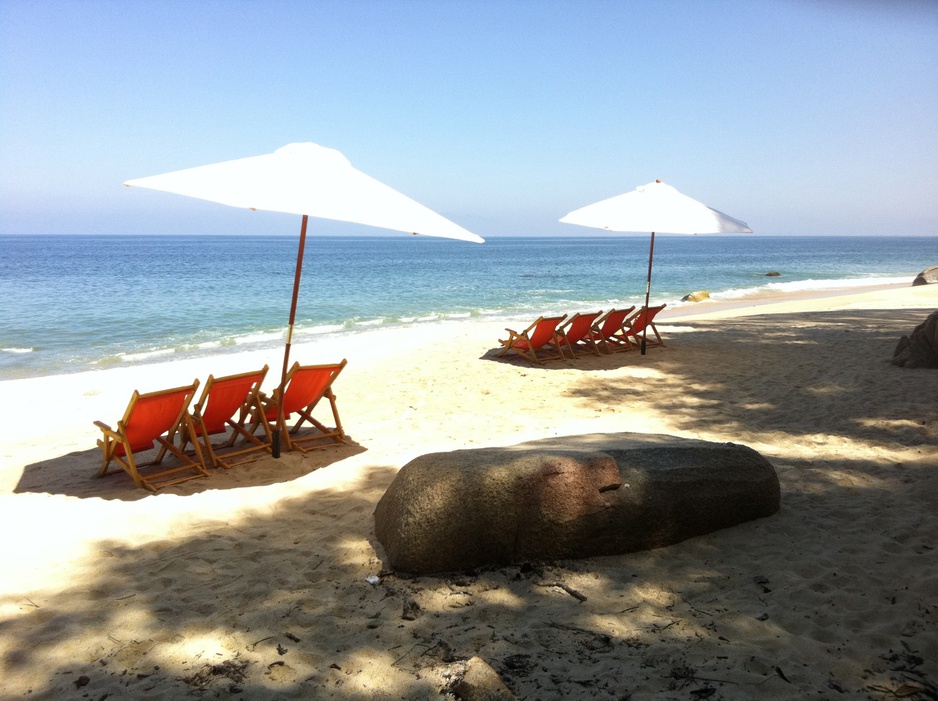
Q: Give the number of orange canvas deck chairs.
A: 7